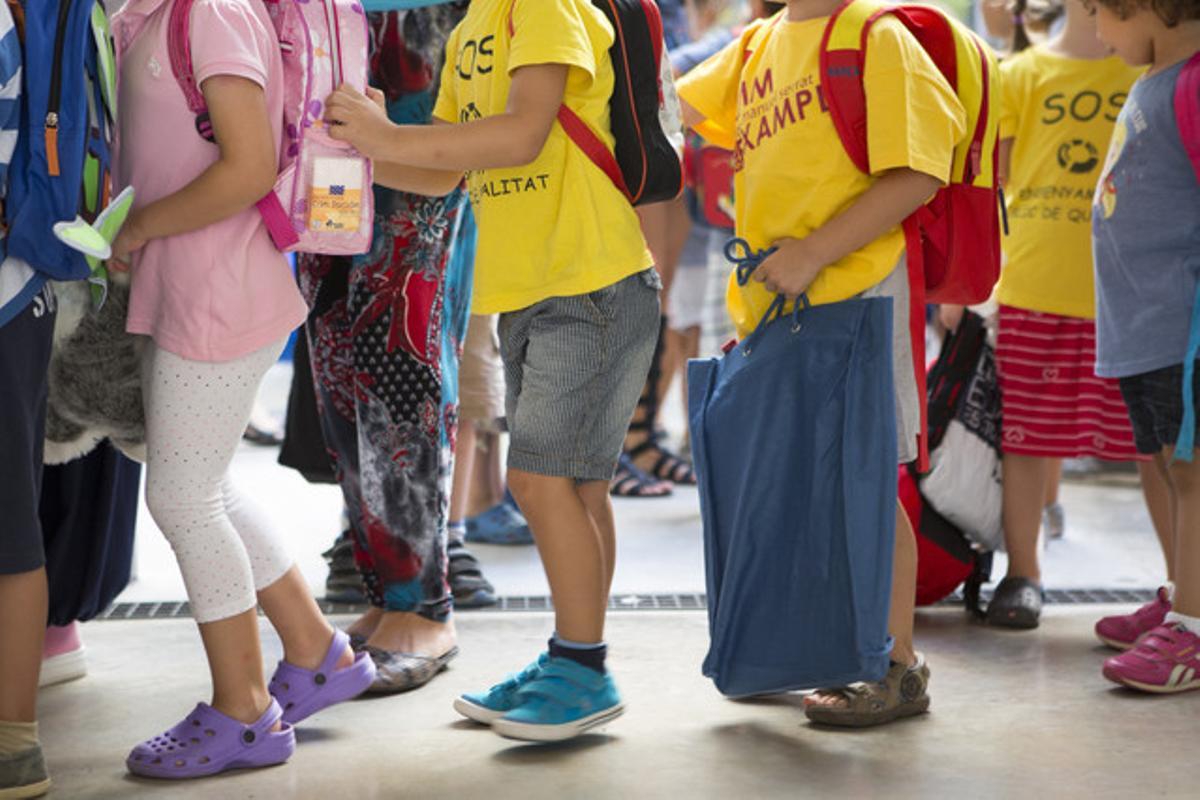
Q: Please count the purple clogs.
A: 2